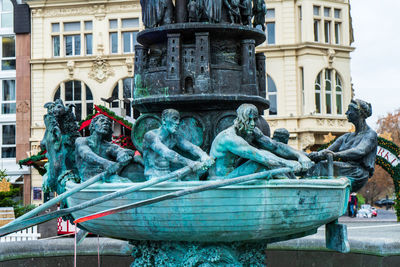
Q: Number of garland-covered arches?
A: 1